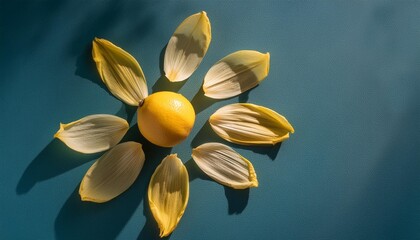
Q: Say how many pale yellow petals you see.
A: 8